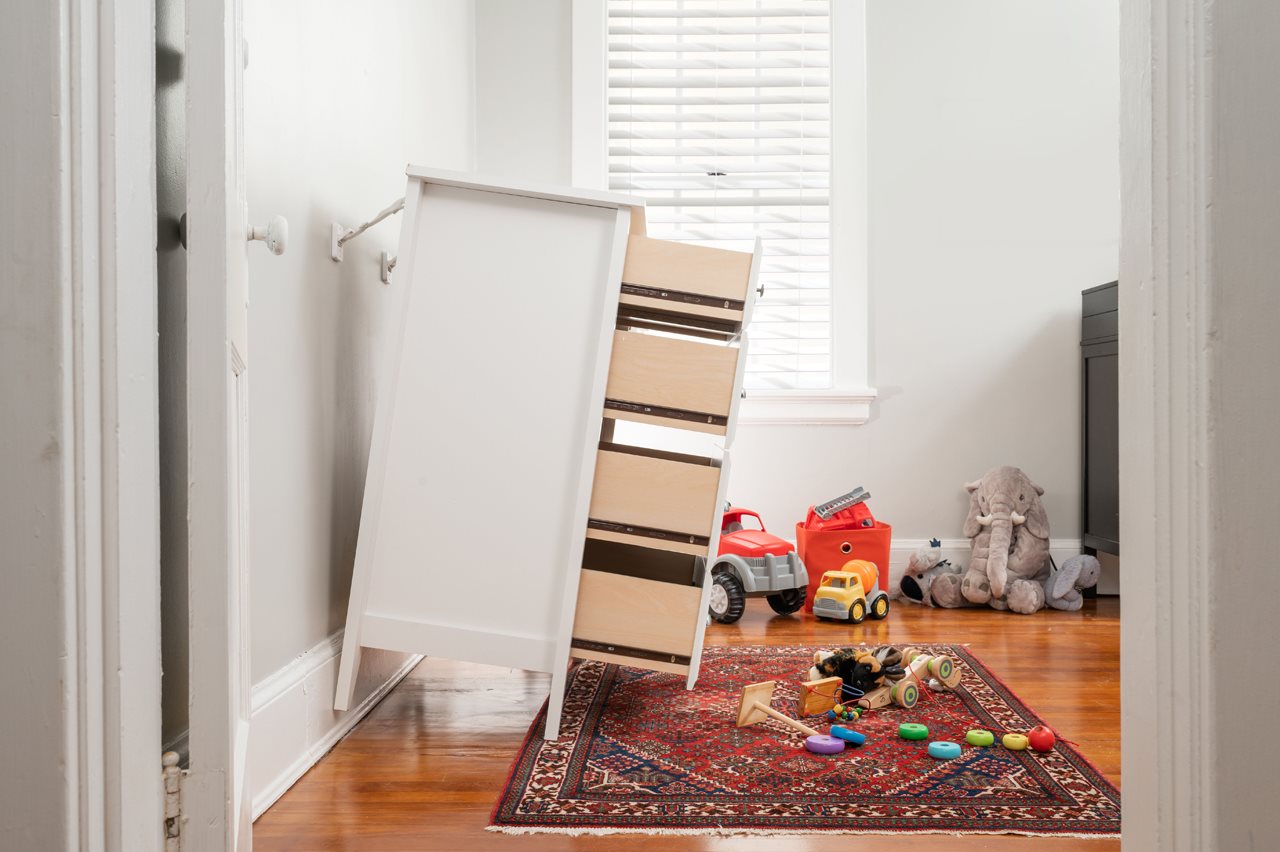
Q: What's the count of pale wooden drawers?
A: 4